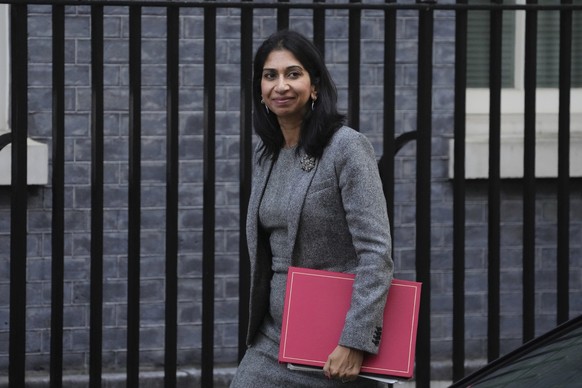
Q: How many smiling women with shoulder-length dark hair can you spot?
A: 1